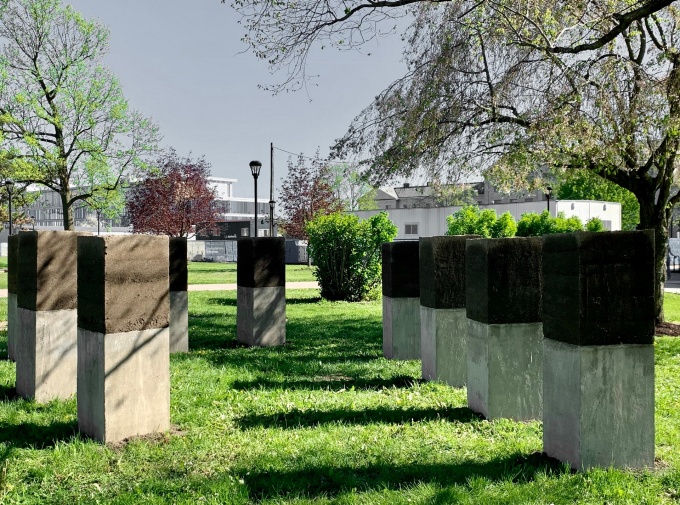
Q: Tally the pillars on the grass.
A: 9